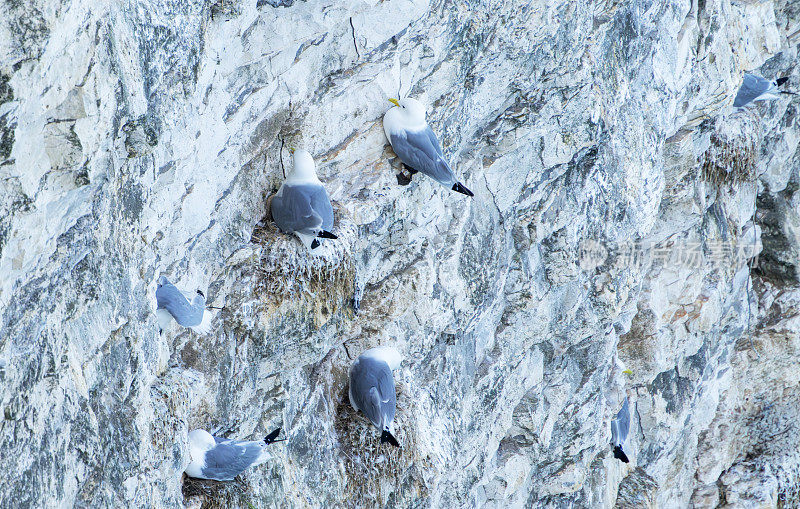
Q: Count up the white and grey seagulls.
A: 7